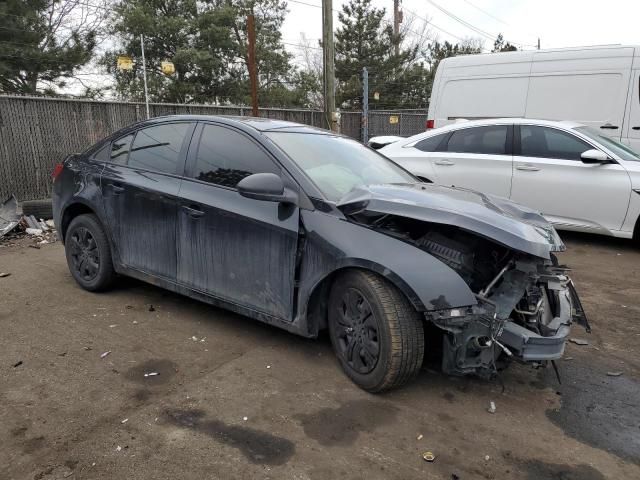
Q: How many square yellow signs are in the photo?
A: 3